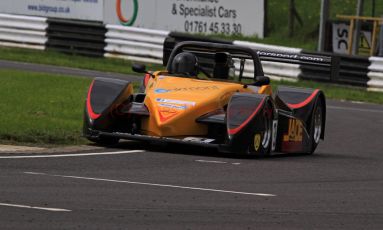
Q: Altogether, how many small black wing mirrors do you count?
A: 2